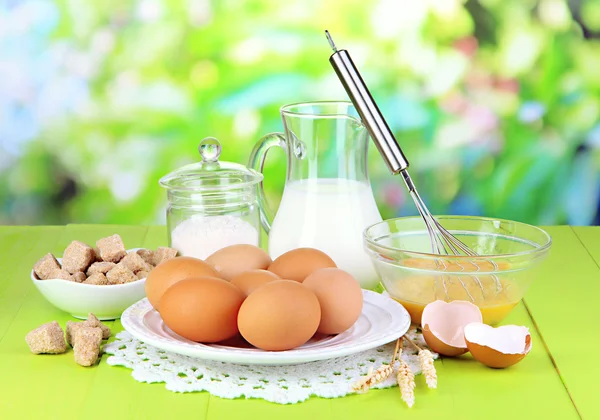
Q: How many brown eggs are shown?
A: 7